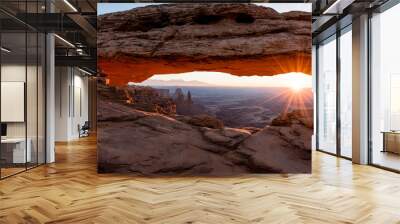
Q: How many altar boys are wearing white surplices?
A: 0